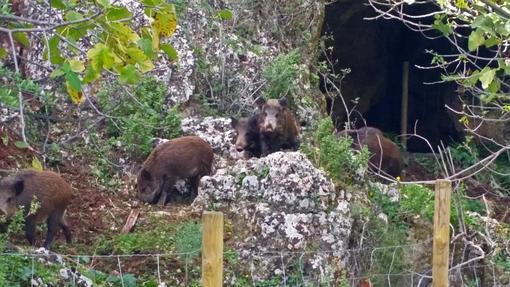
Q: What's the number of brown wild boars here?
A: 5